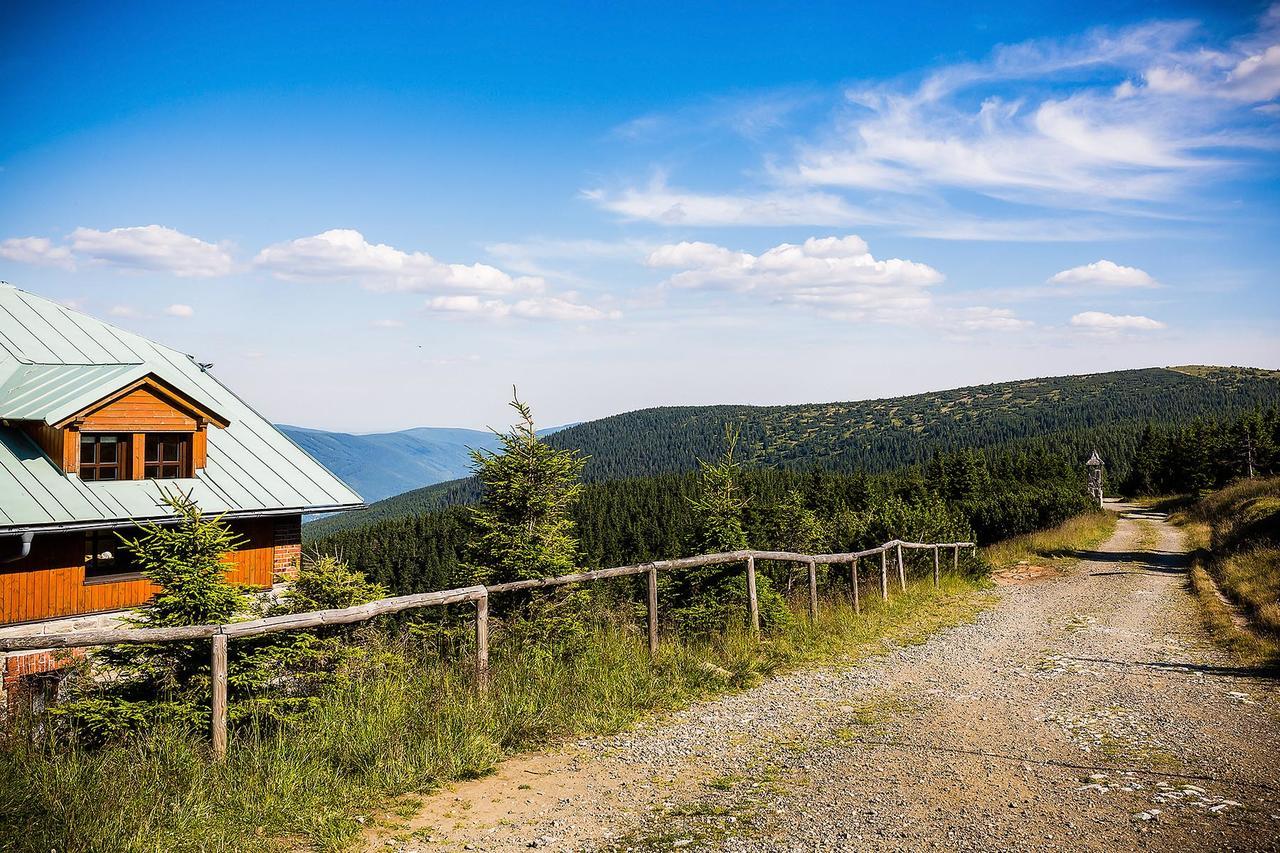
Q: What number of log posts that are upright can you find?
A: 11